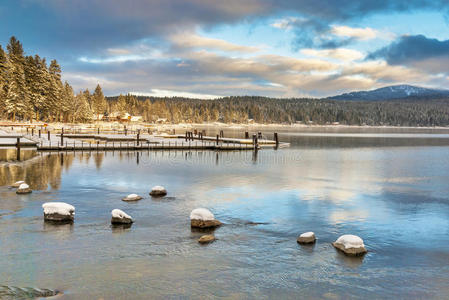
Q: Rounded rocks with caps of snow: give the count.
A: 9